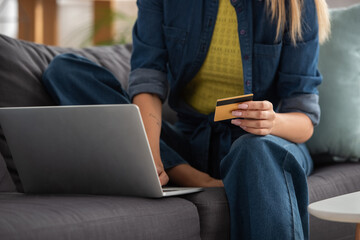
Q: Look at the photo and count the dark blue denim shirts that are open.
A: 1